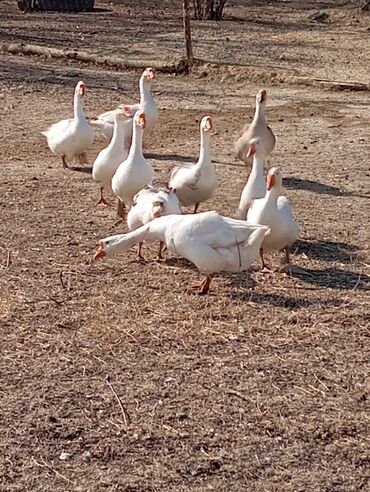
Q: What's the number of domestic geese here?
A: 10